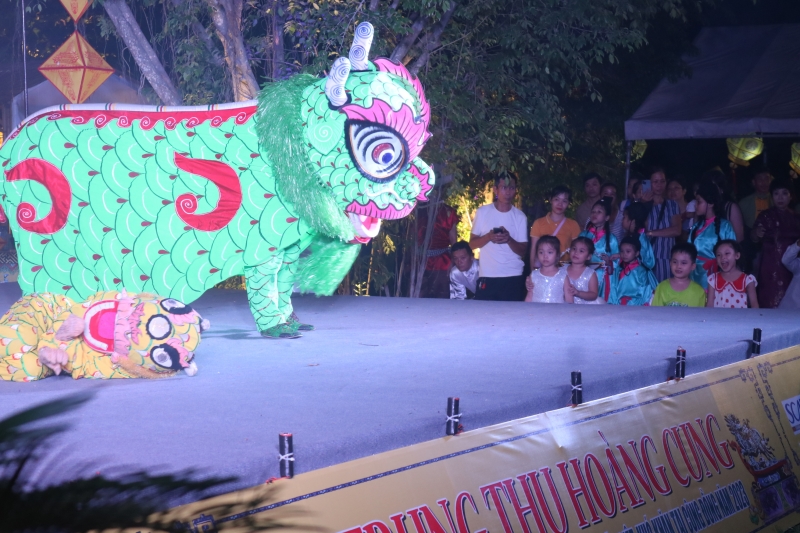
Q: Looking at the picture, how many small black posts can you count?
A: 5